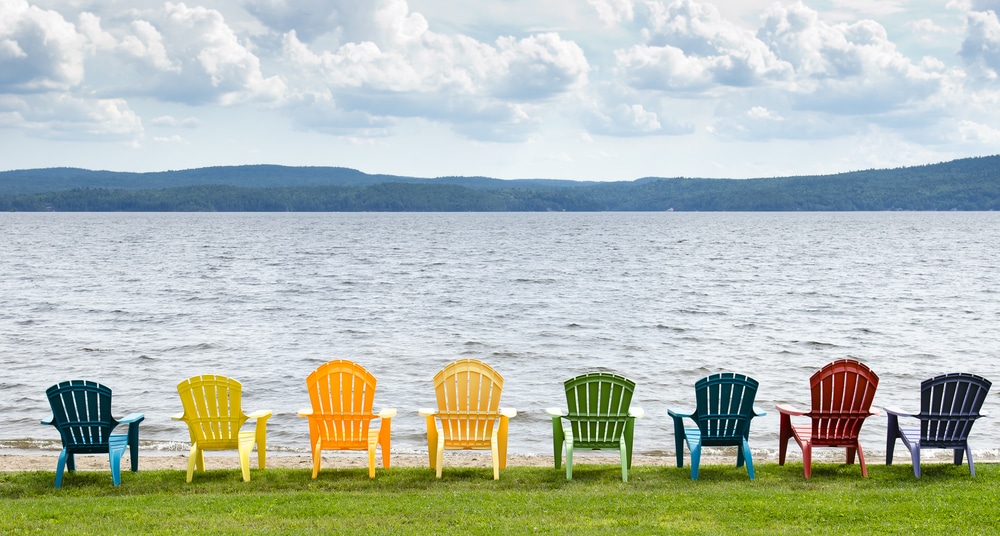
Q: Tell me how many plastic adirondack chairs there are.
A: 8